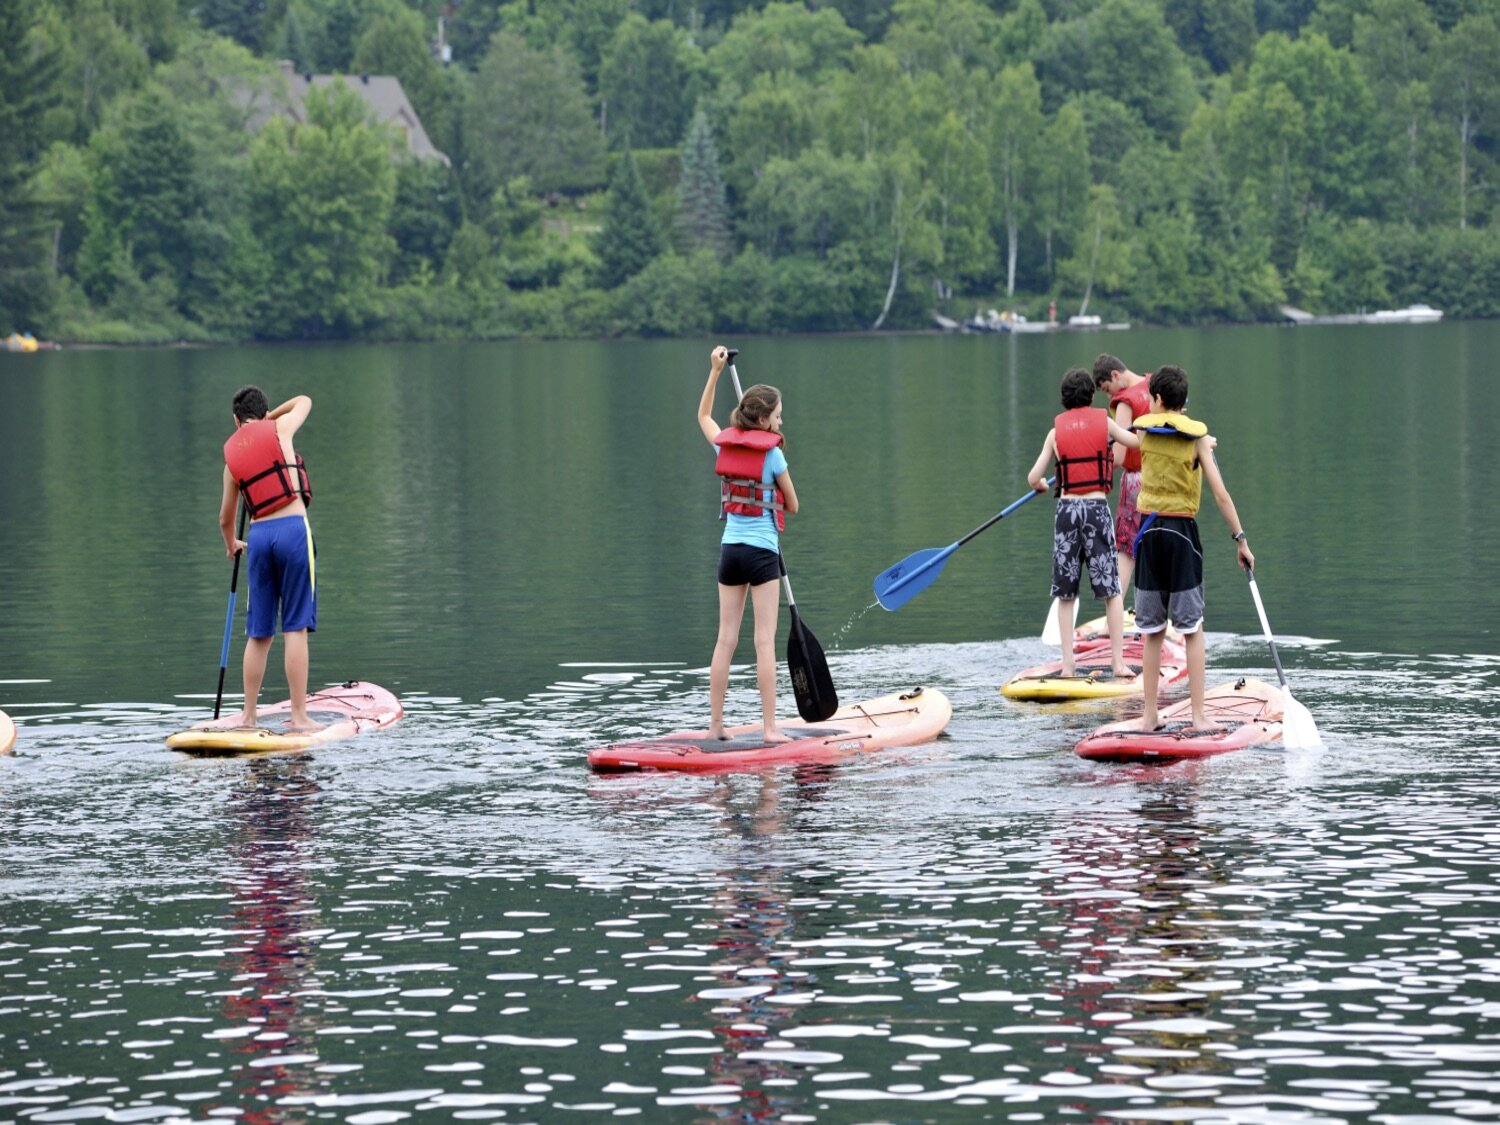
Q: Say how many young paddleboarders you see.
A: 5